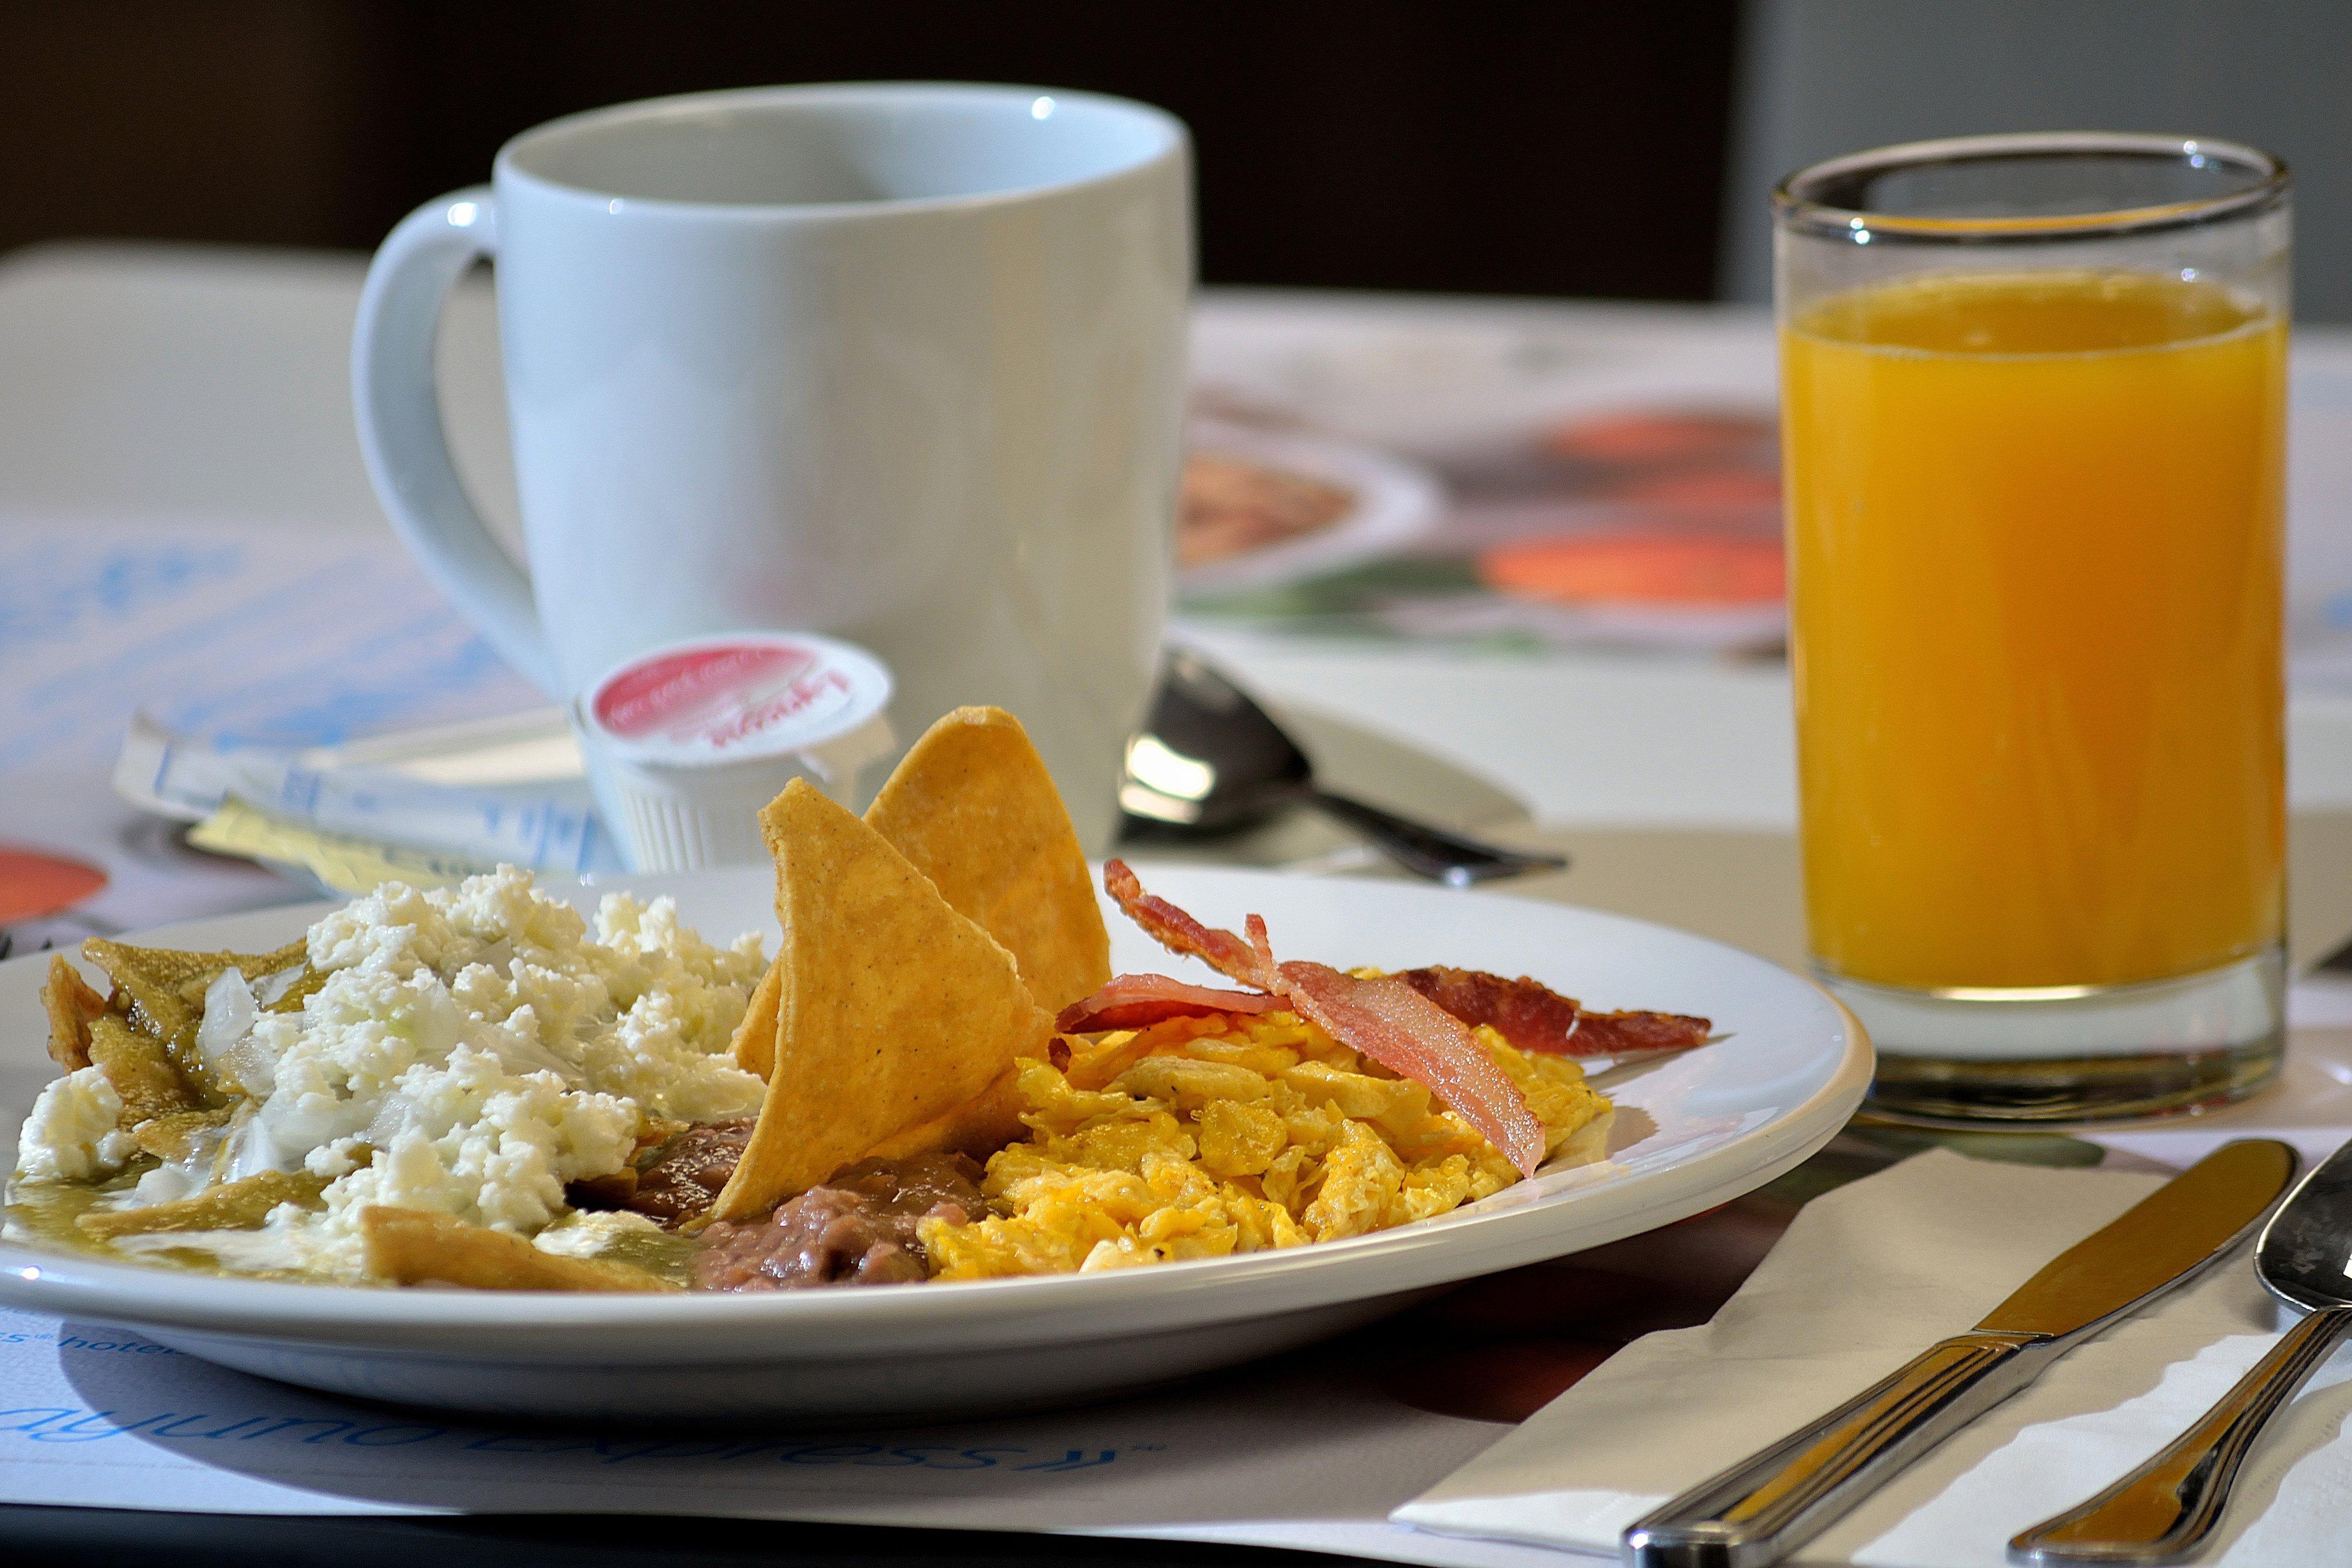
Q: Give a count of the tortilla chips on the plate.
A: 2